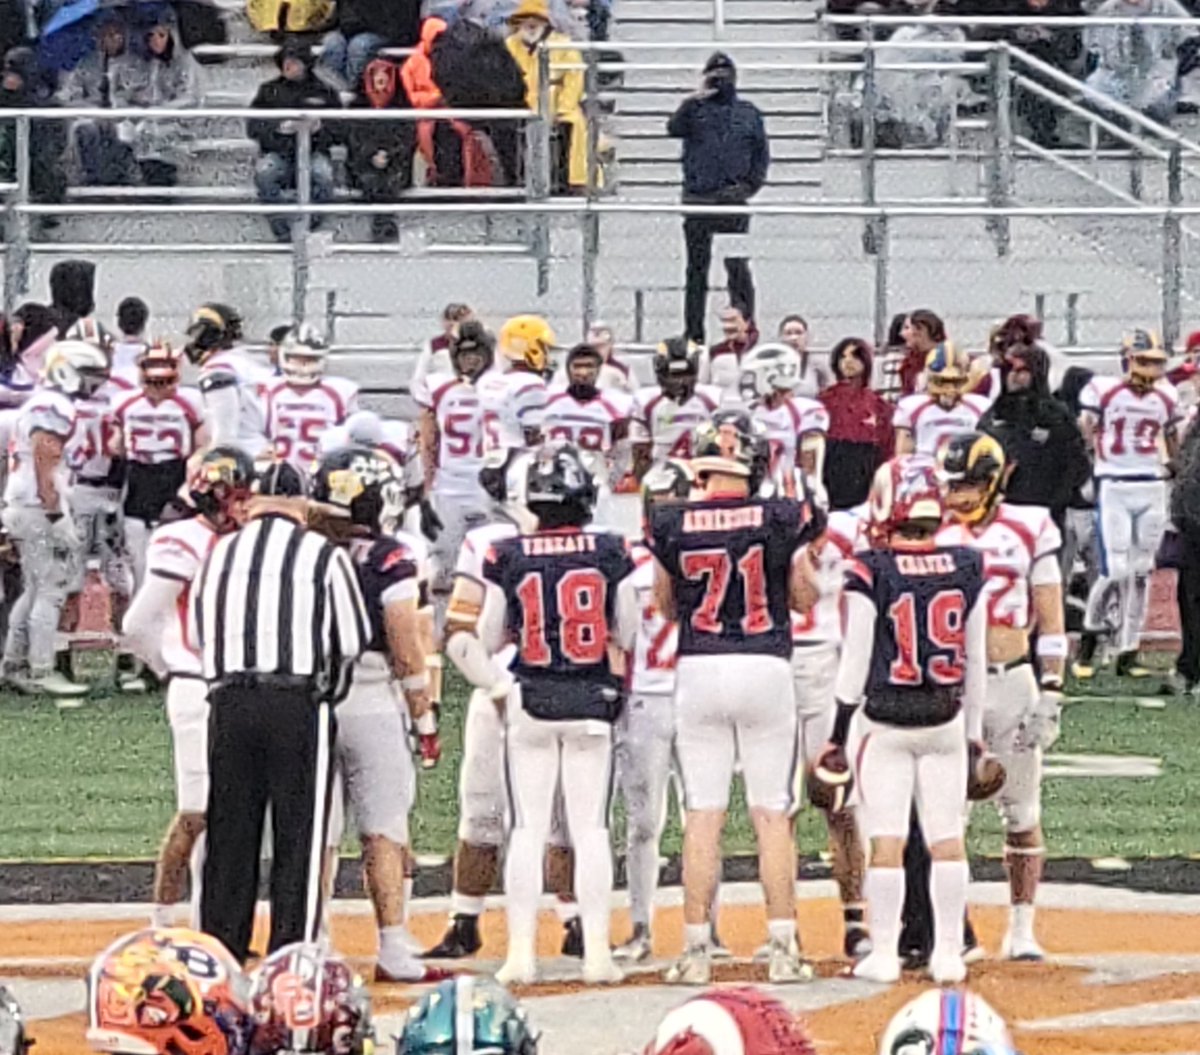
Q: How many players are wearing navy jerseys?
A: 4